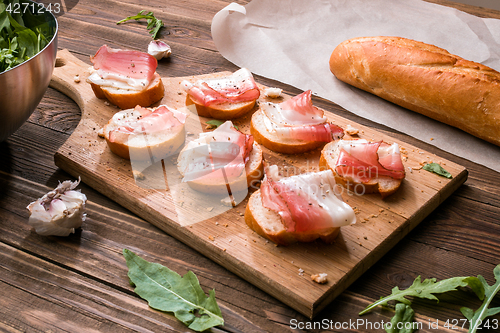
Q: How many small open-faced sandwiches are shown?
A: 7